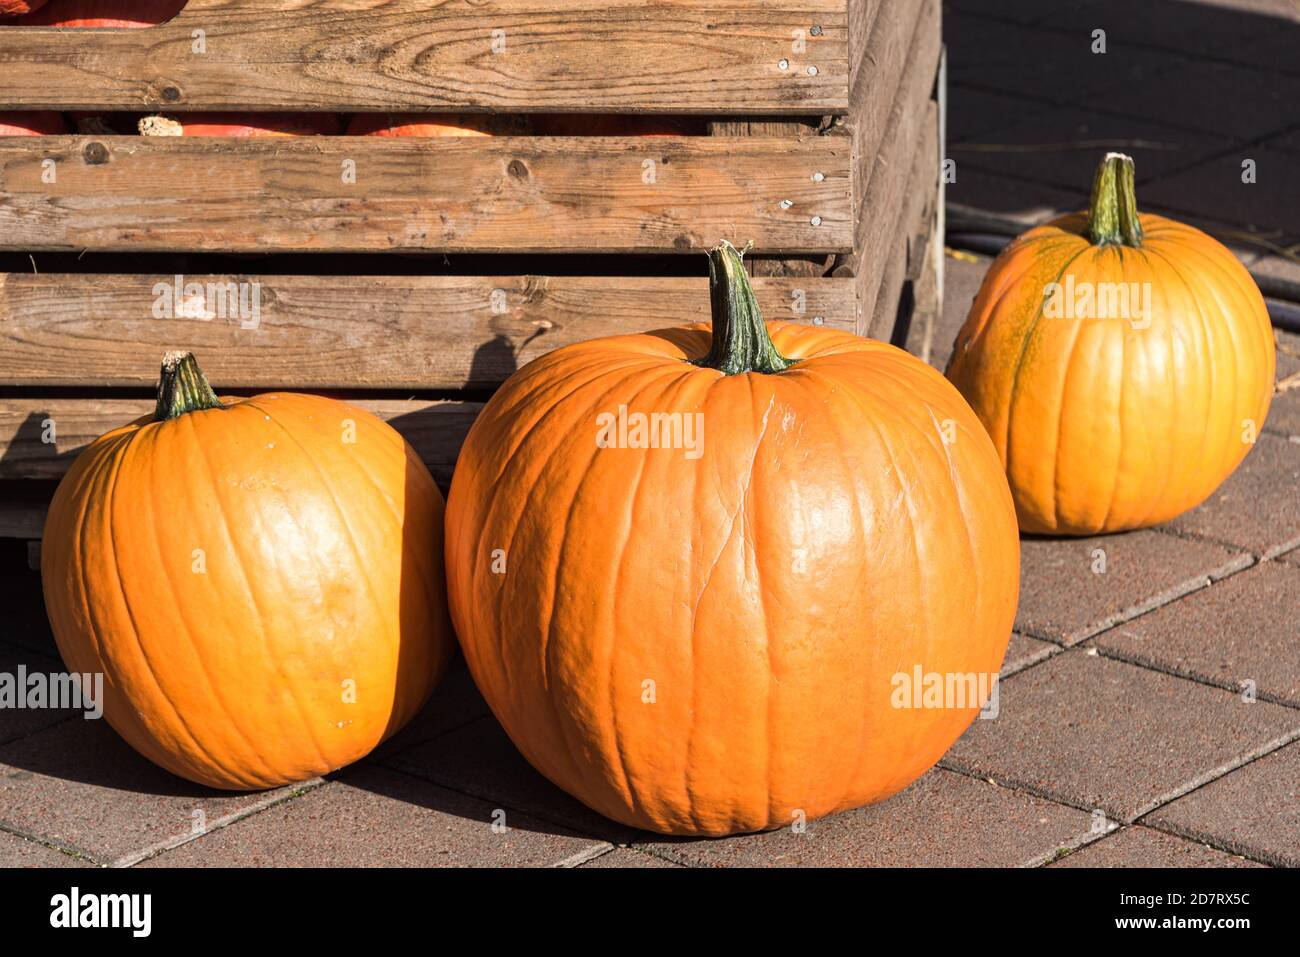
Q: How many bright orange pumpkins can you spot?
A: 3